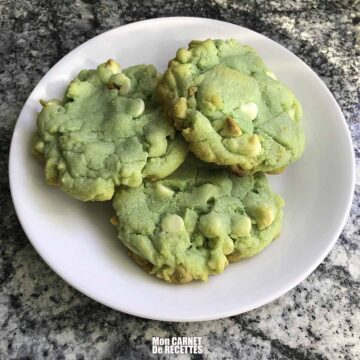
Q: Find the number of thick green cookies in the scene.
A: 3